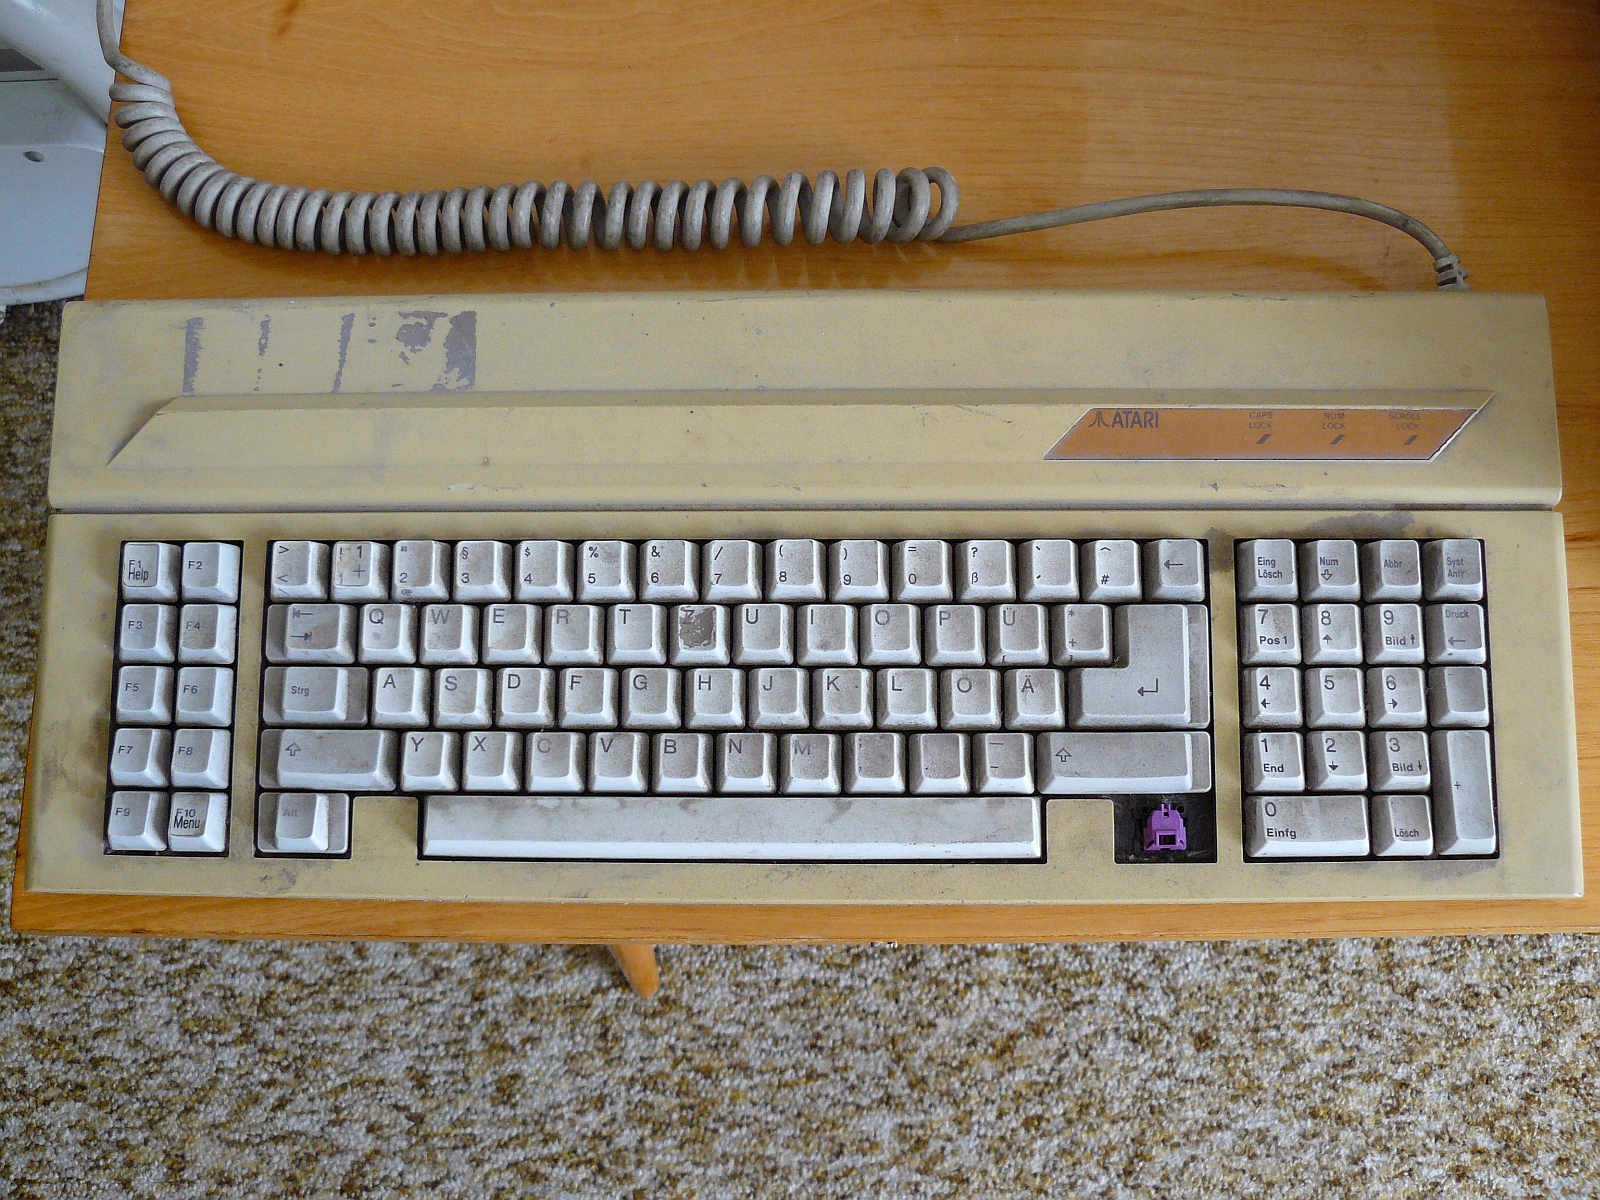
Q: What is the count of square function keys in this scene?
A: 10